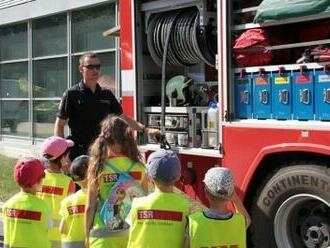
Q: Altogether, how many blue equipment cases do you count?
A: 5